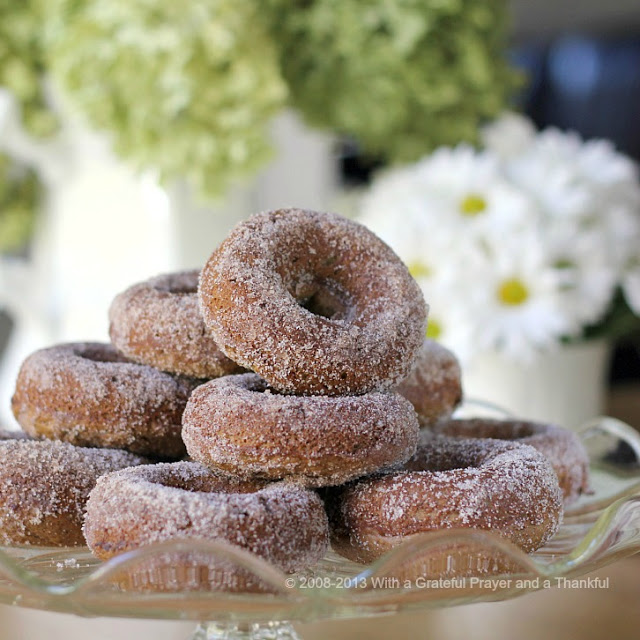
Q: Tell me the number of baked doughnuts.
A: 9